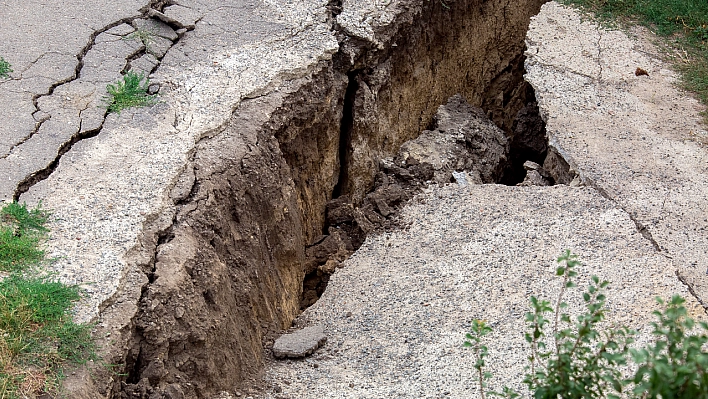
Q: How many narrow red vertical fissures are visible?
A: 0